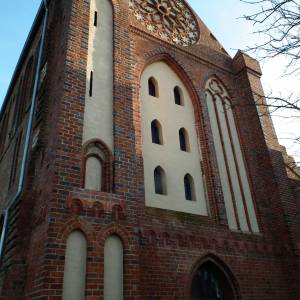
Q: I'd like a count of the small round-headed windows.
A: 6